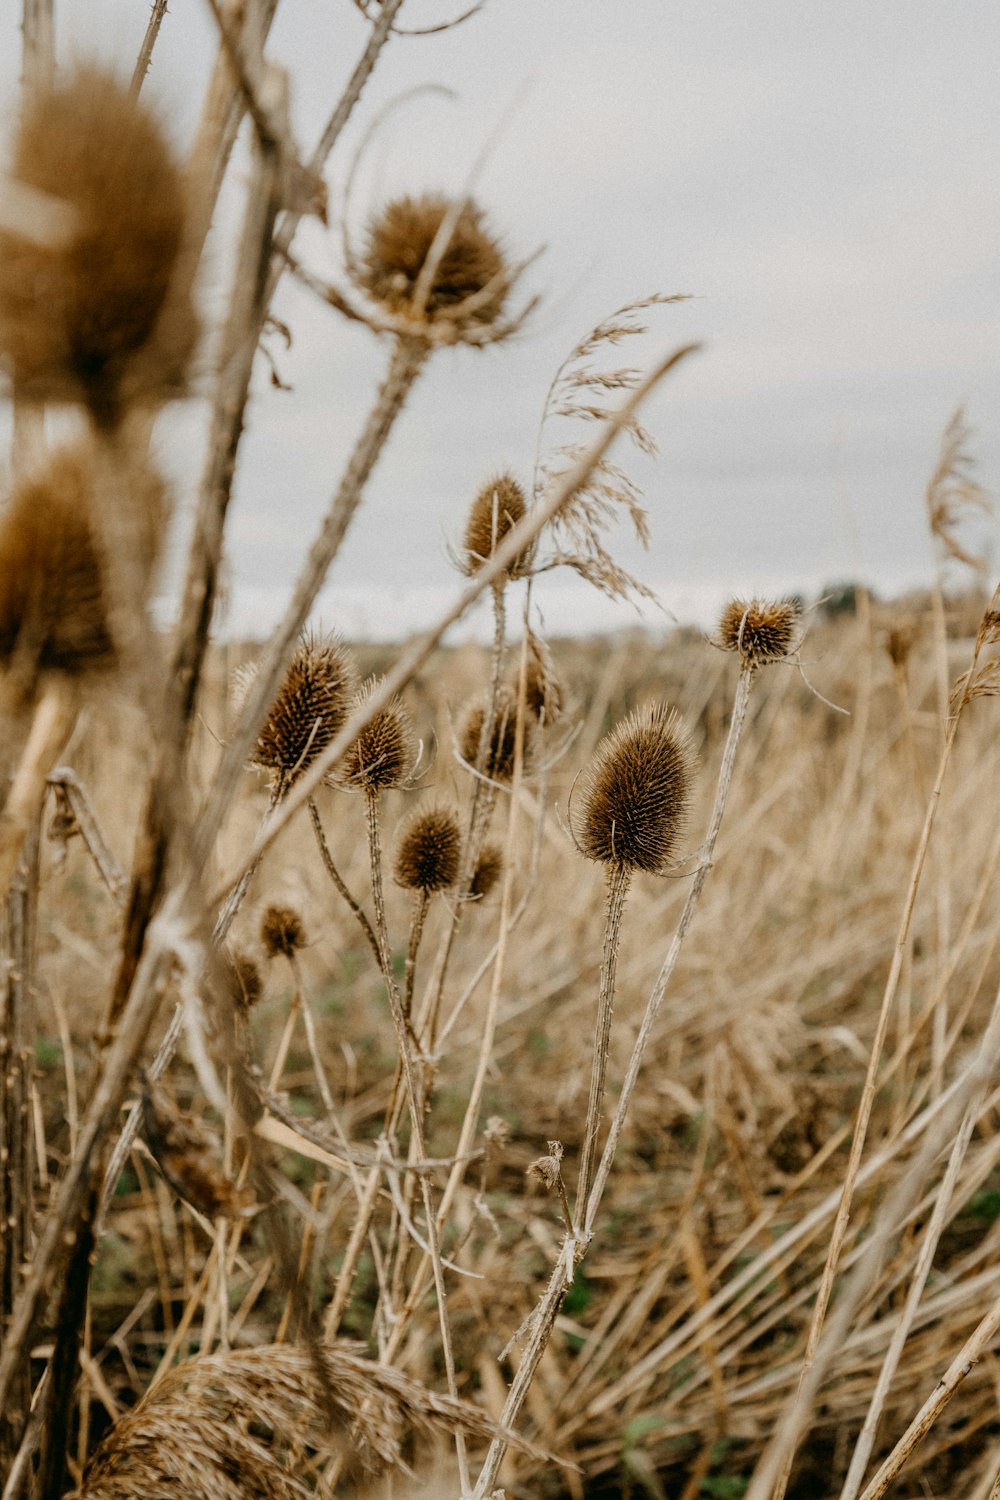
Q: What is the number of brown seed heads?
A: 14